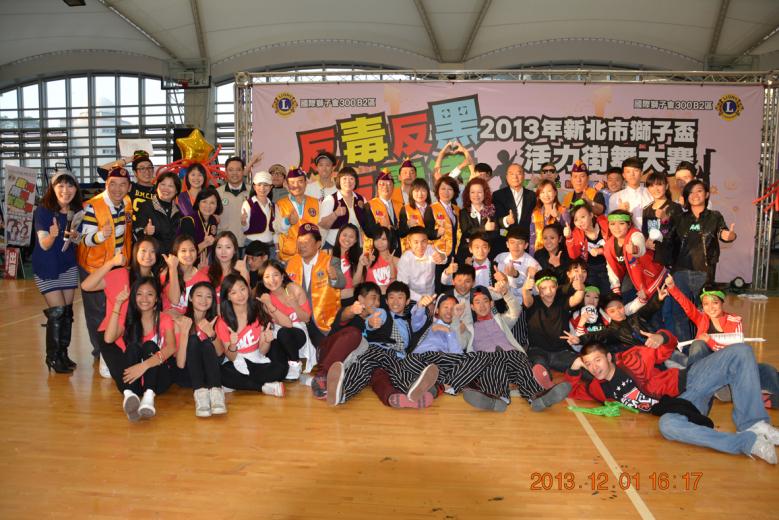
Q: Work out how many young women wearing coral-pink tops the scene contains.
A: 9